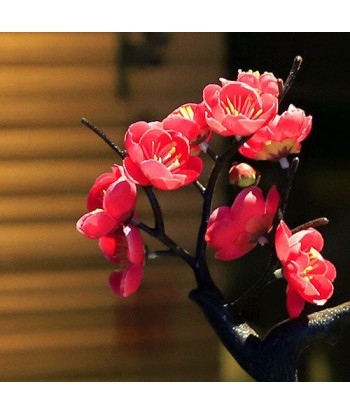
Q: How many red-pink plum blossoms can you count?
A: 9